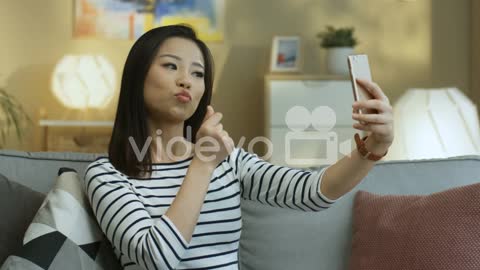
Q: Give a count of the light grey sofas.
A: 1